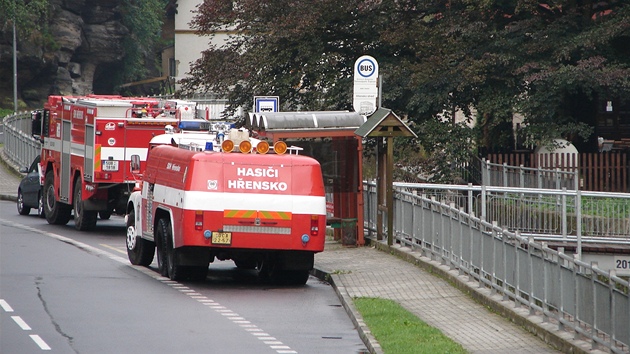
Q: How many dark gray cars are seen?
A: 1